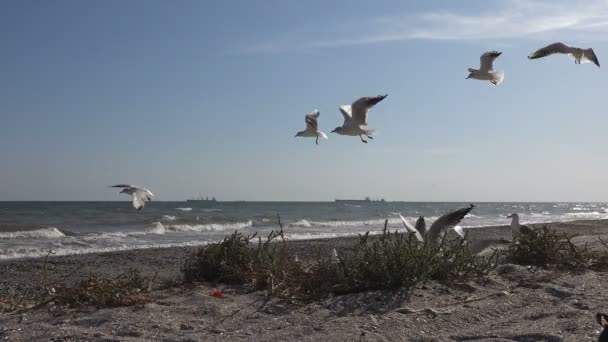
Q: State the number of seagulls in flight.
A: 5